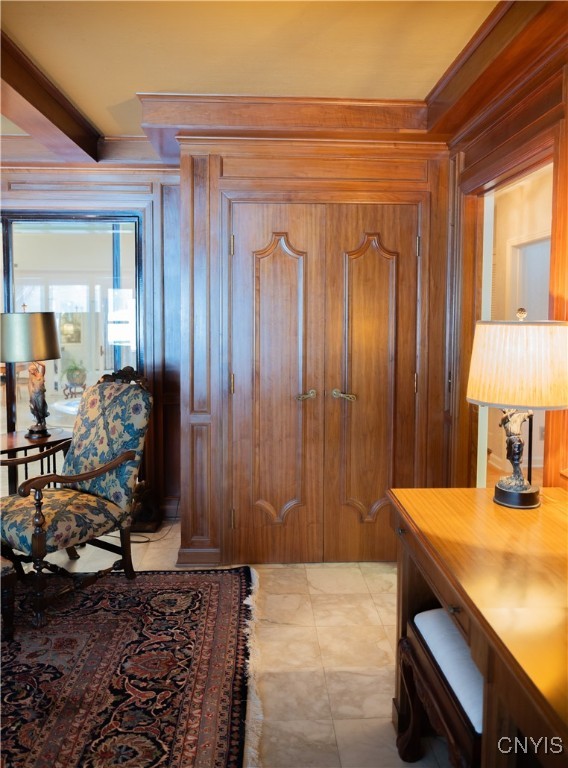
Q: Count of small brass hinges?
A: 5